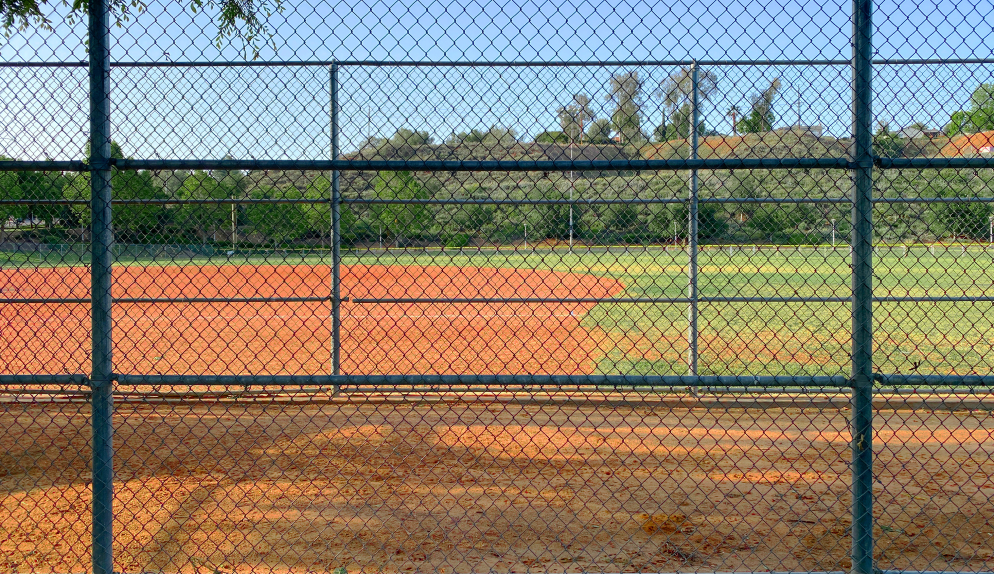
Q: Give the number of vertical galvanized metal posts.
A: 4